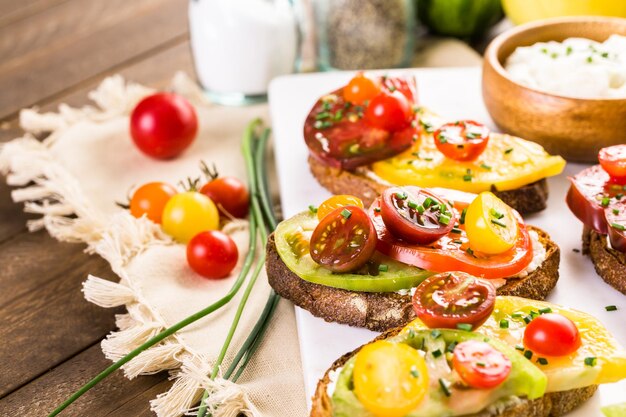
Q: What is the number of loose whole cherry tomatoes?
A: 5